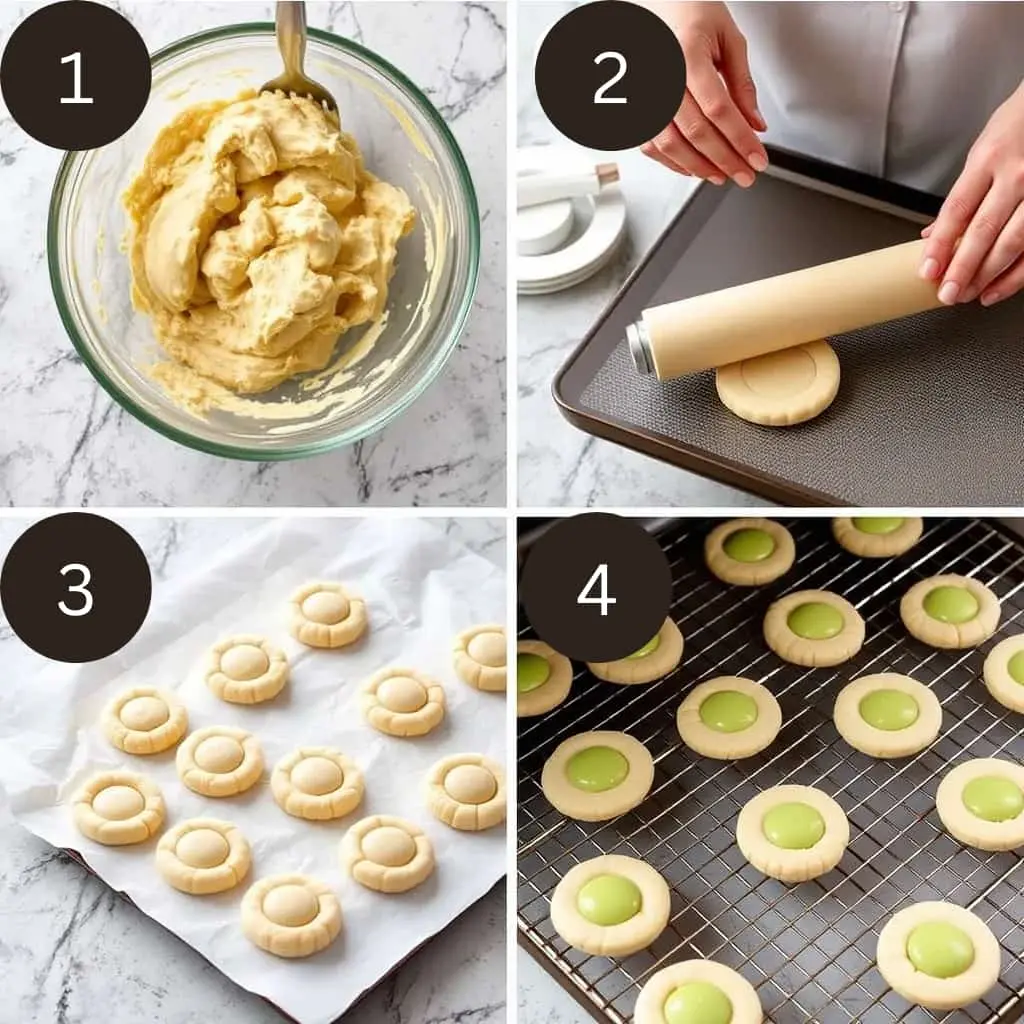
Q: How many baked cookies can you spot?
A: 15